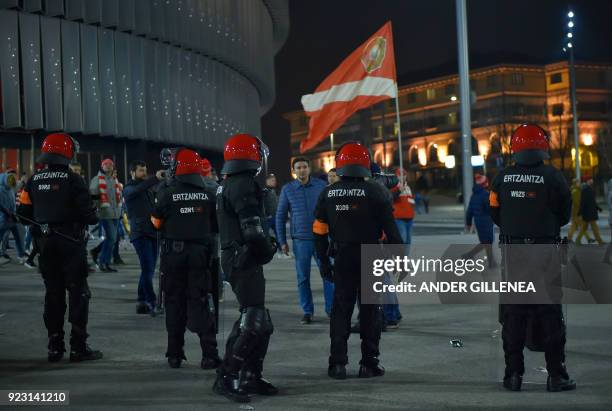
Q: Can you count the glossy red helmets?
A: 5